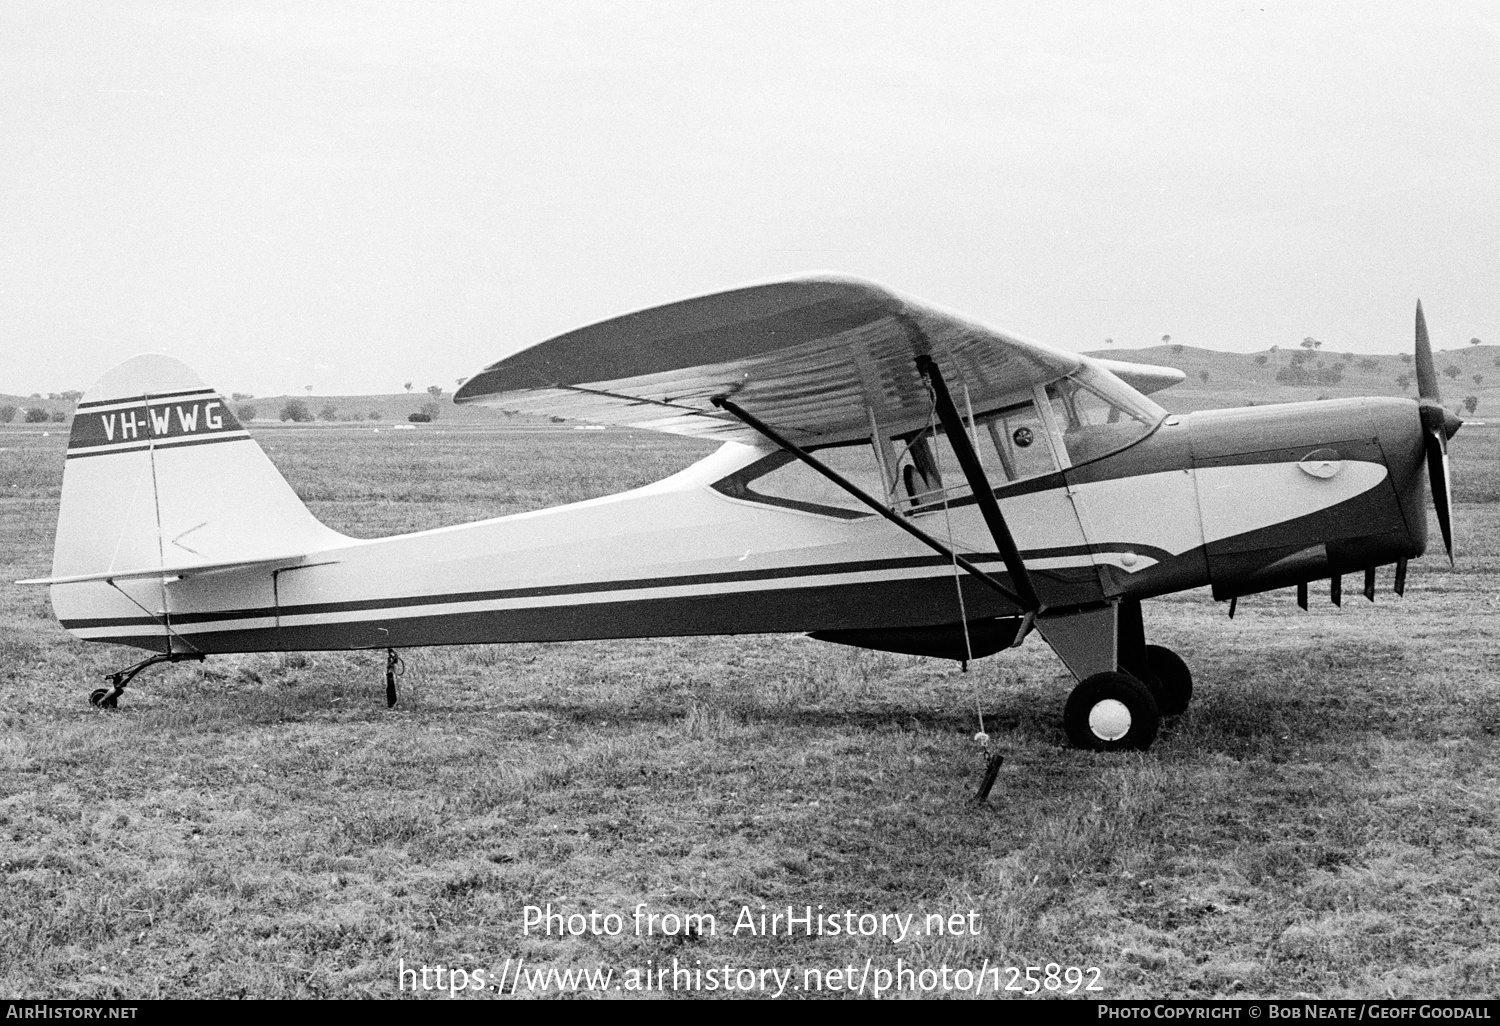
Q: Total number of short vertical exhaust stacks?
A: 4